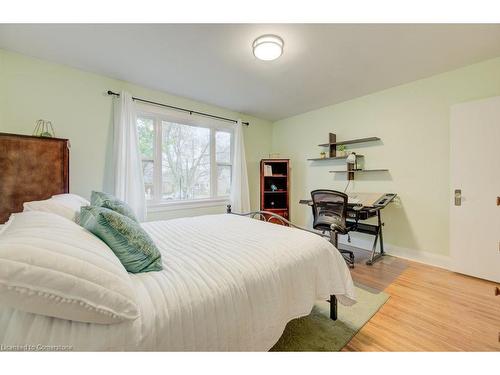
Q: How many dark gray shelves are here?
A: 3